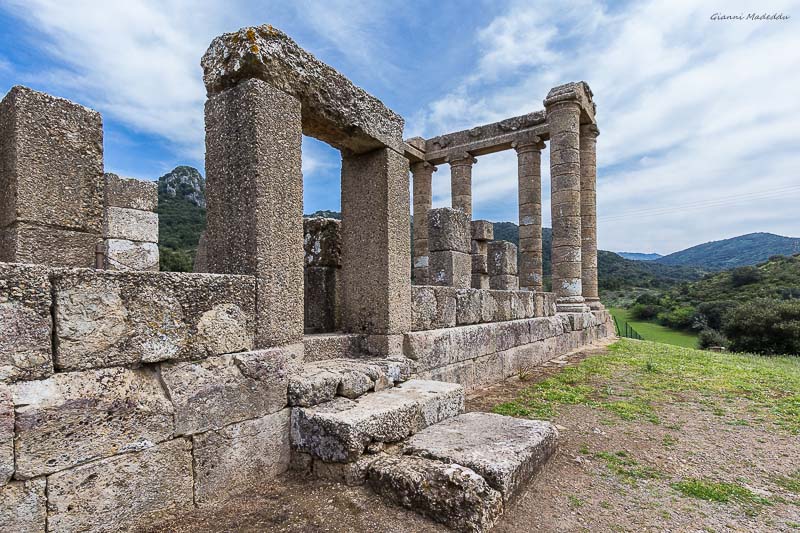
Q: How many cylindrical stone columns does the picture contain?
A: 5